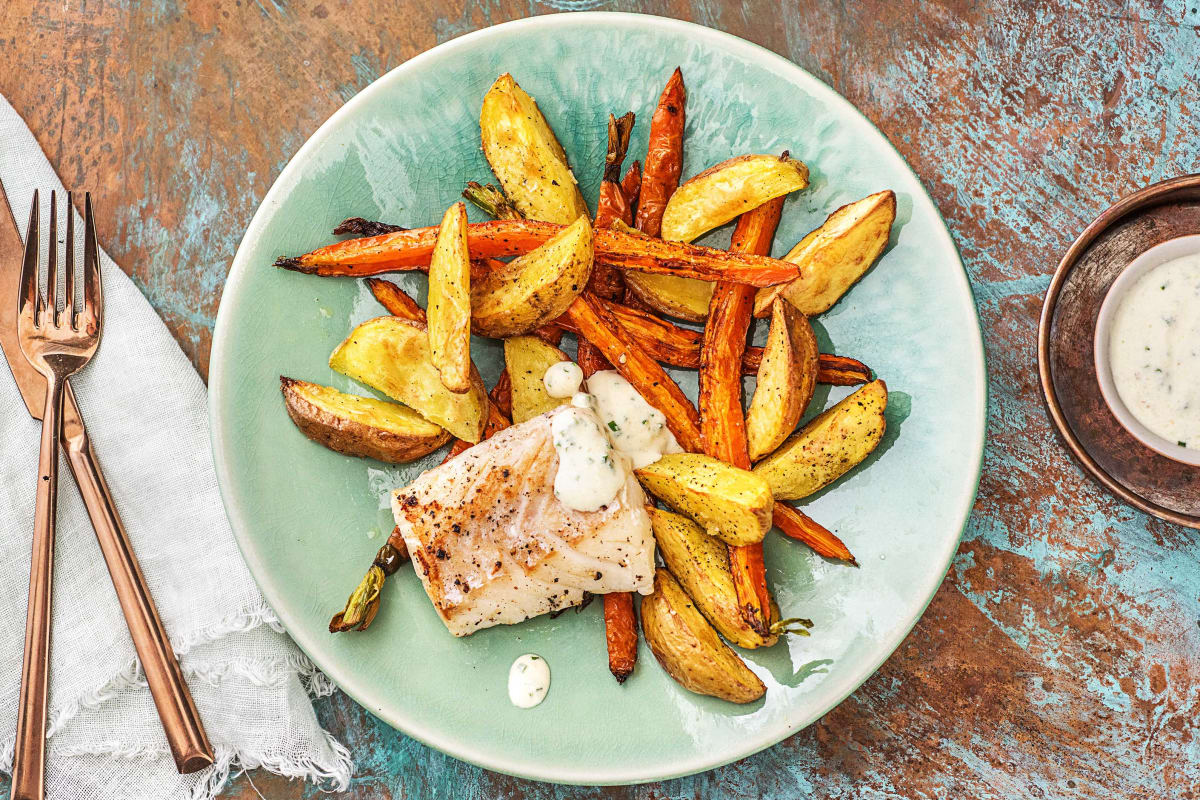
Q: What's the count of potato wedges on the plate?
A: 14